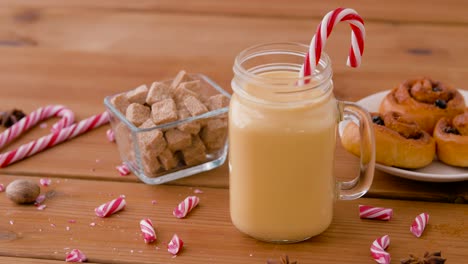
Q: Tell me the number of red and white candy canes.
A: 3